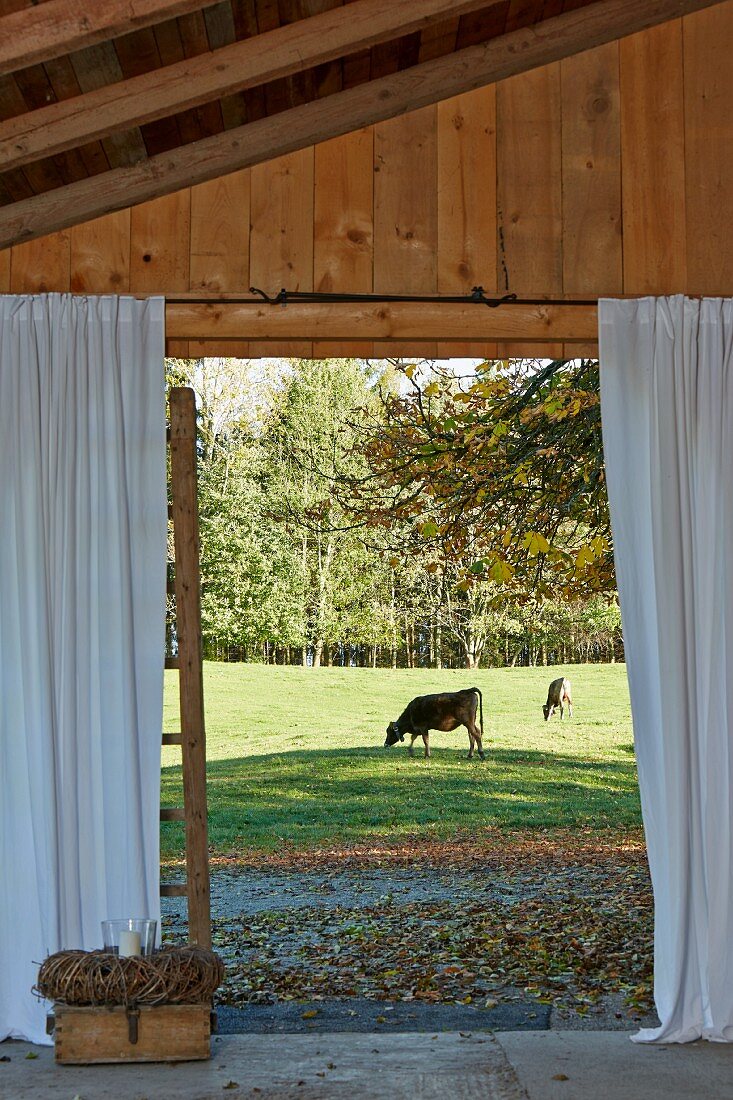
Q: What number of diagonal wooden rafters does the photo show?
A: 3